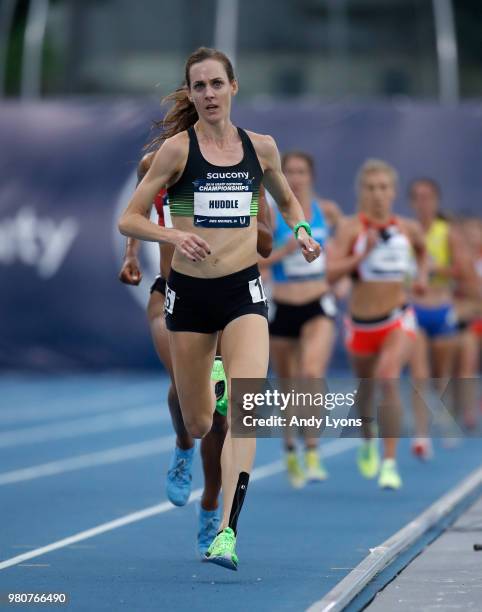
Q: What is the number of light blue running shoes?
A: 2